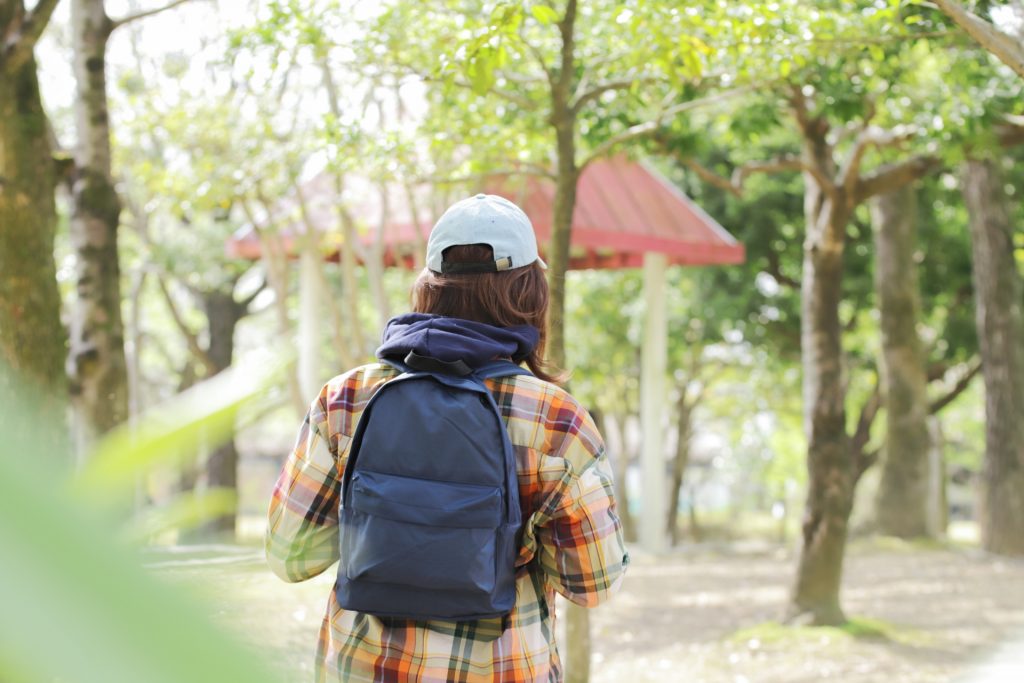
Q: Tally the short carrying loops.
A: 1